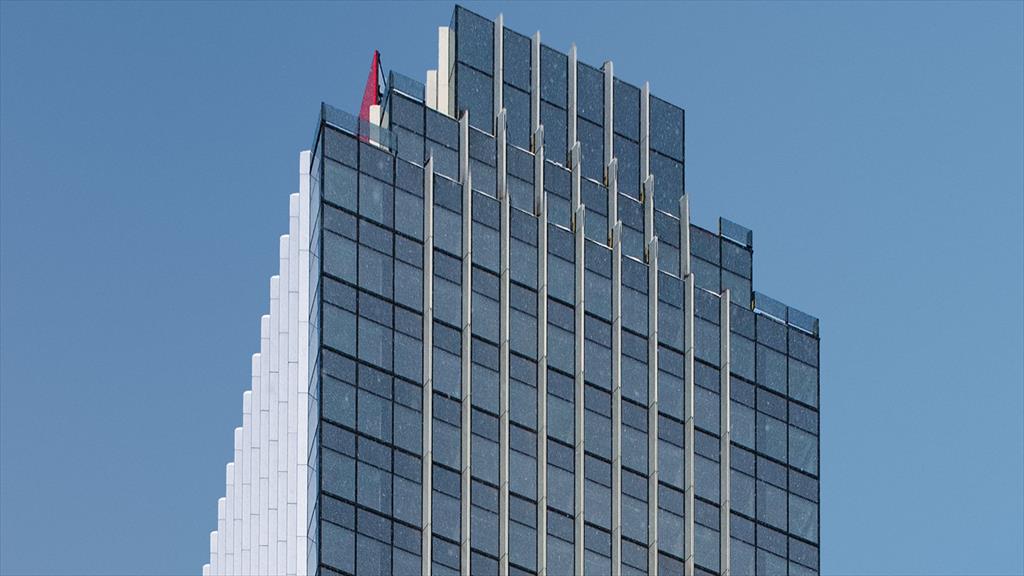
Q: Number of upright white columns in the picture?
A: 12